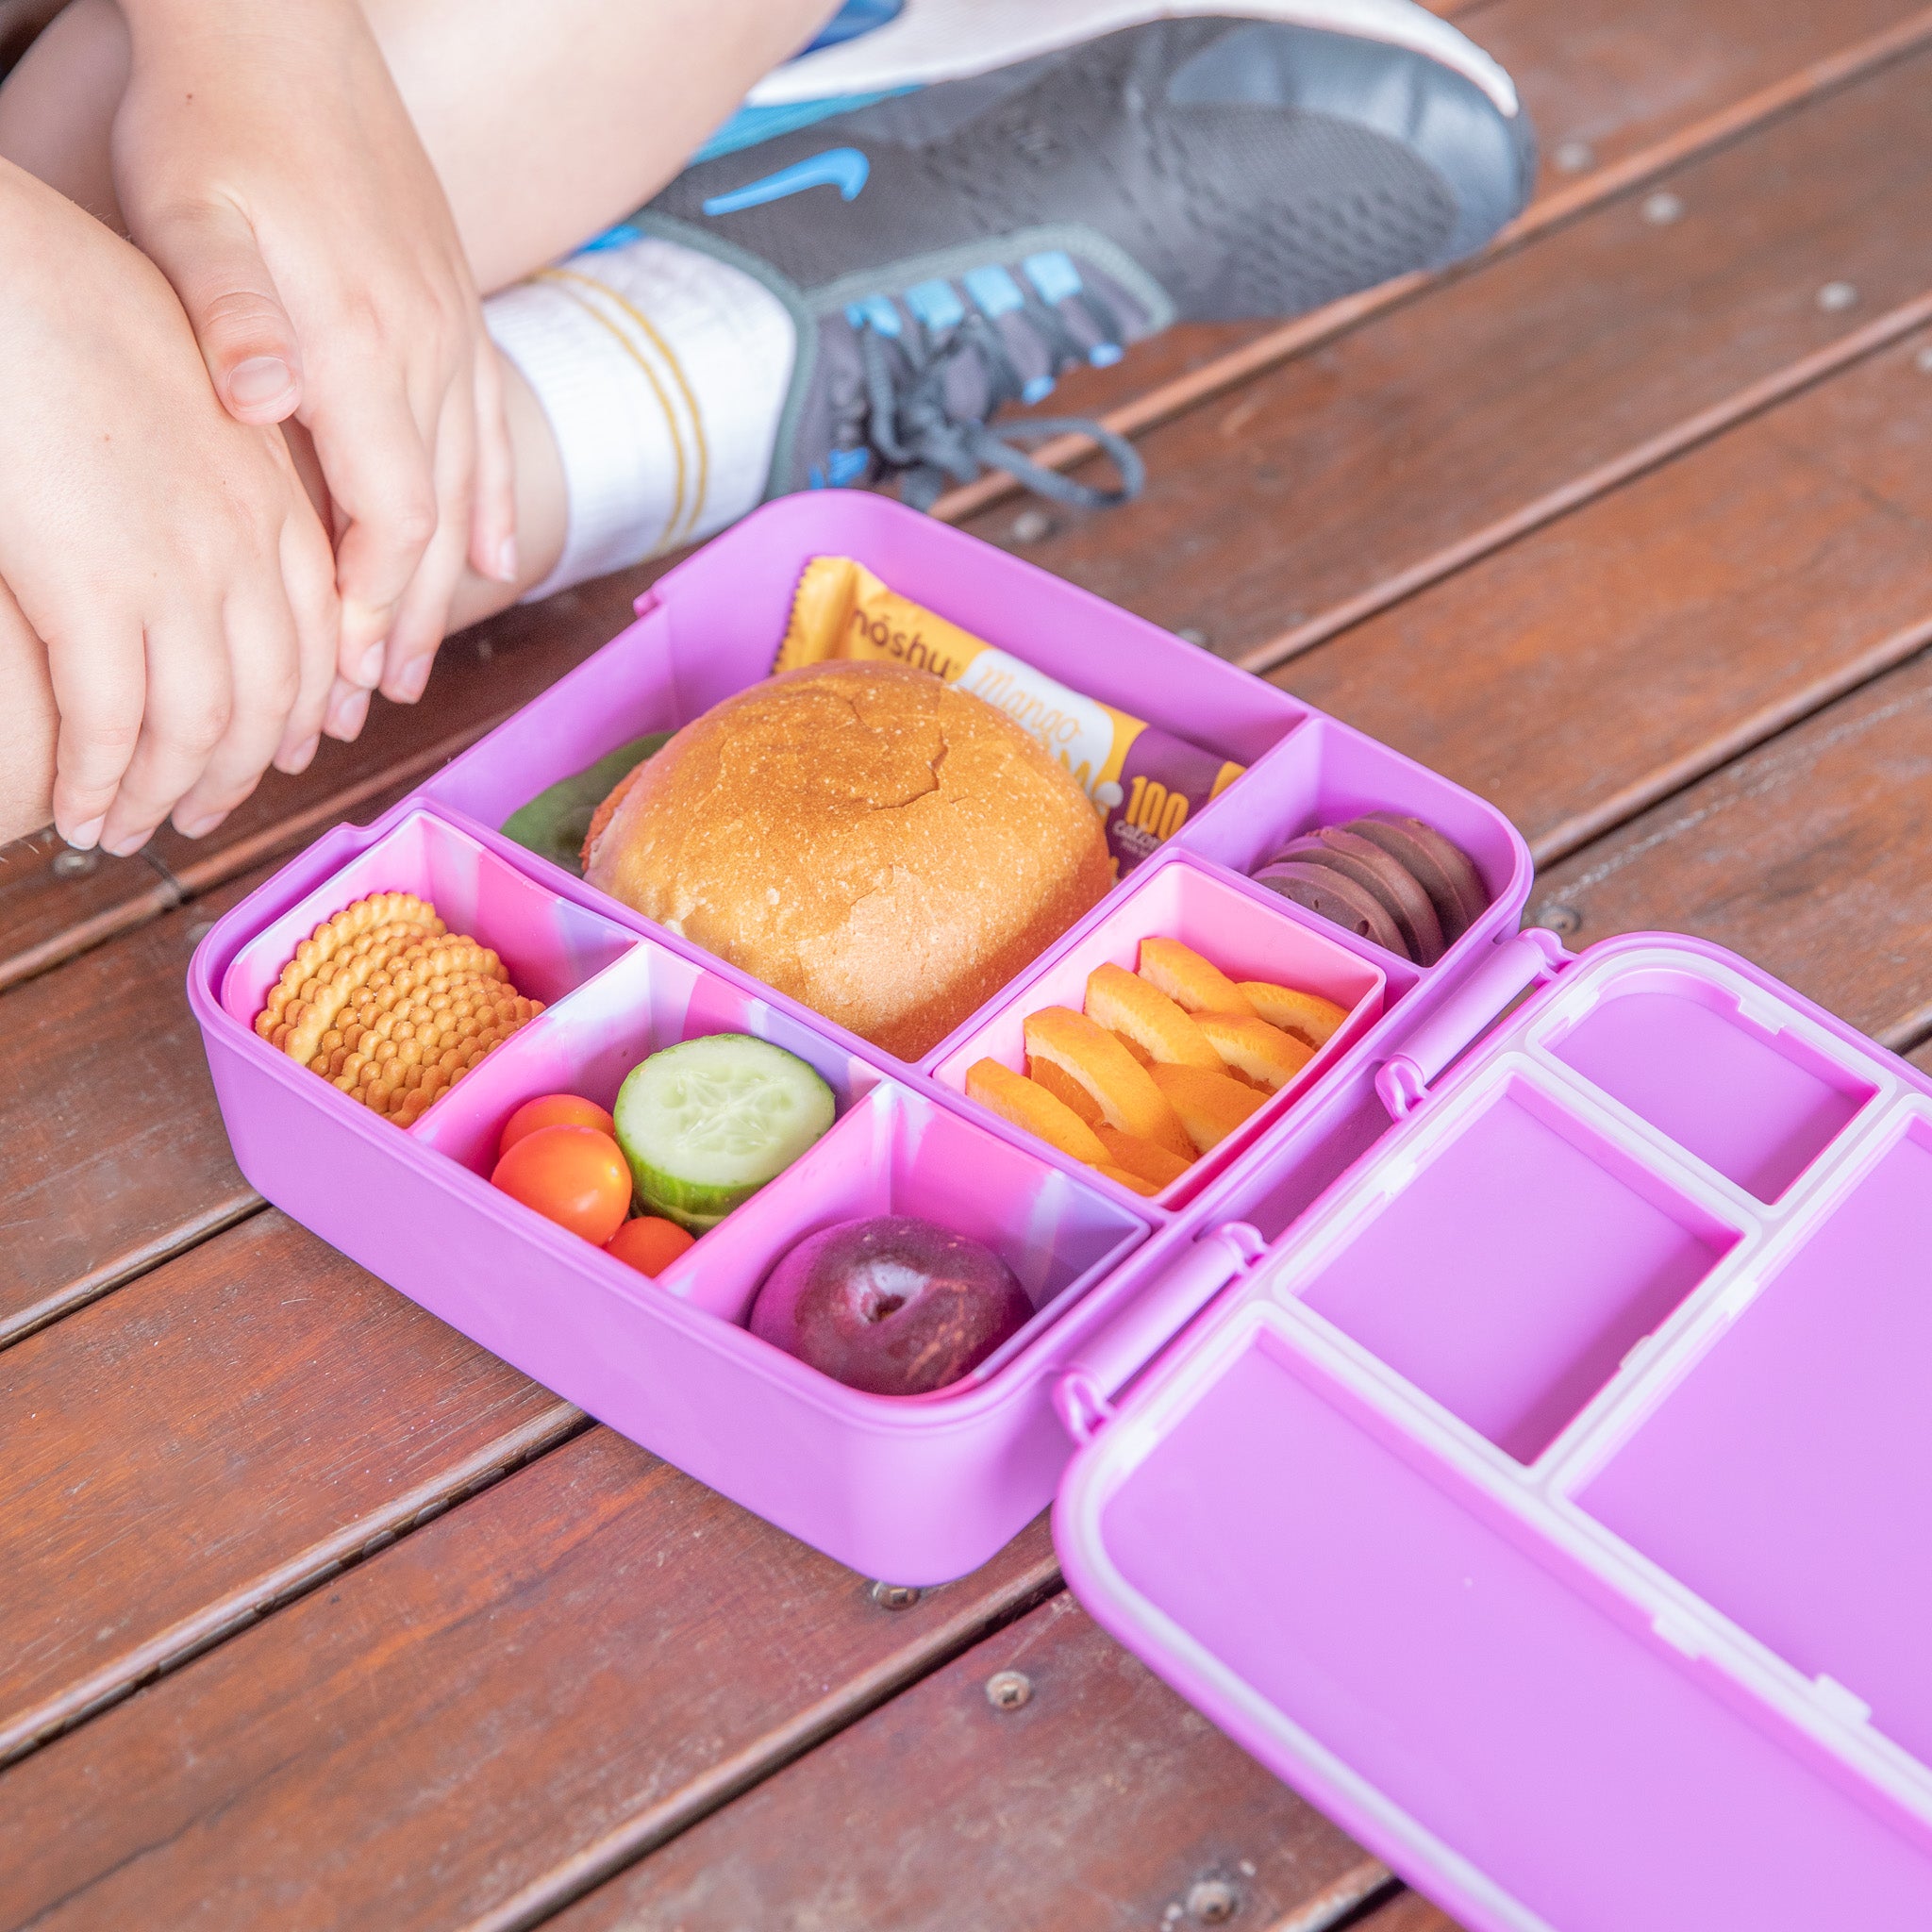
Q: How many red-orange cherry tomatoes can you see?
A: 3